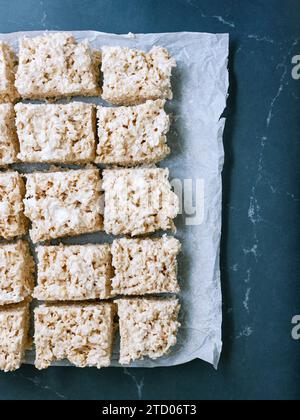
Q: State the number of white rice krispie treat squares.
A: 15